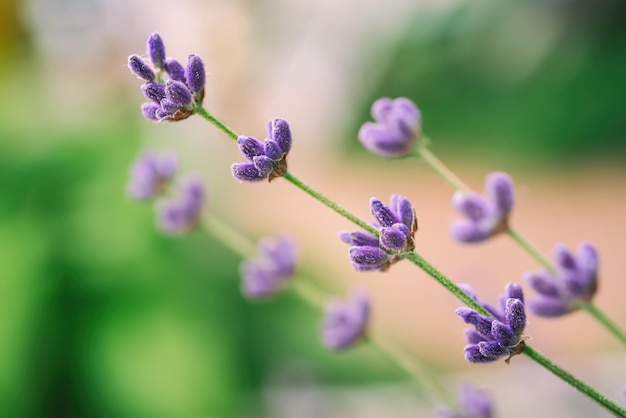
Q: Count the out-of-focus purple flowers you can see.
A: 8